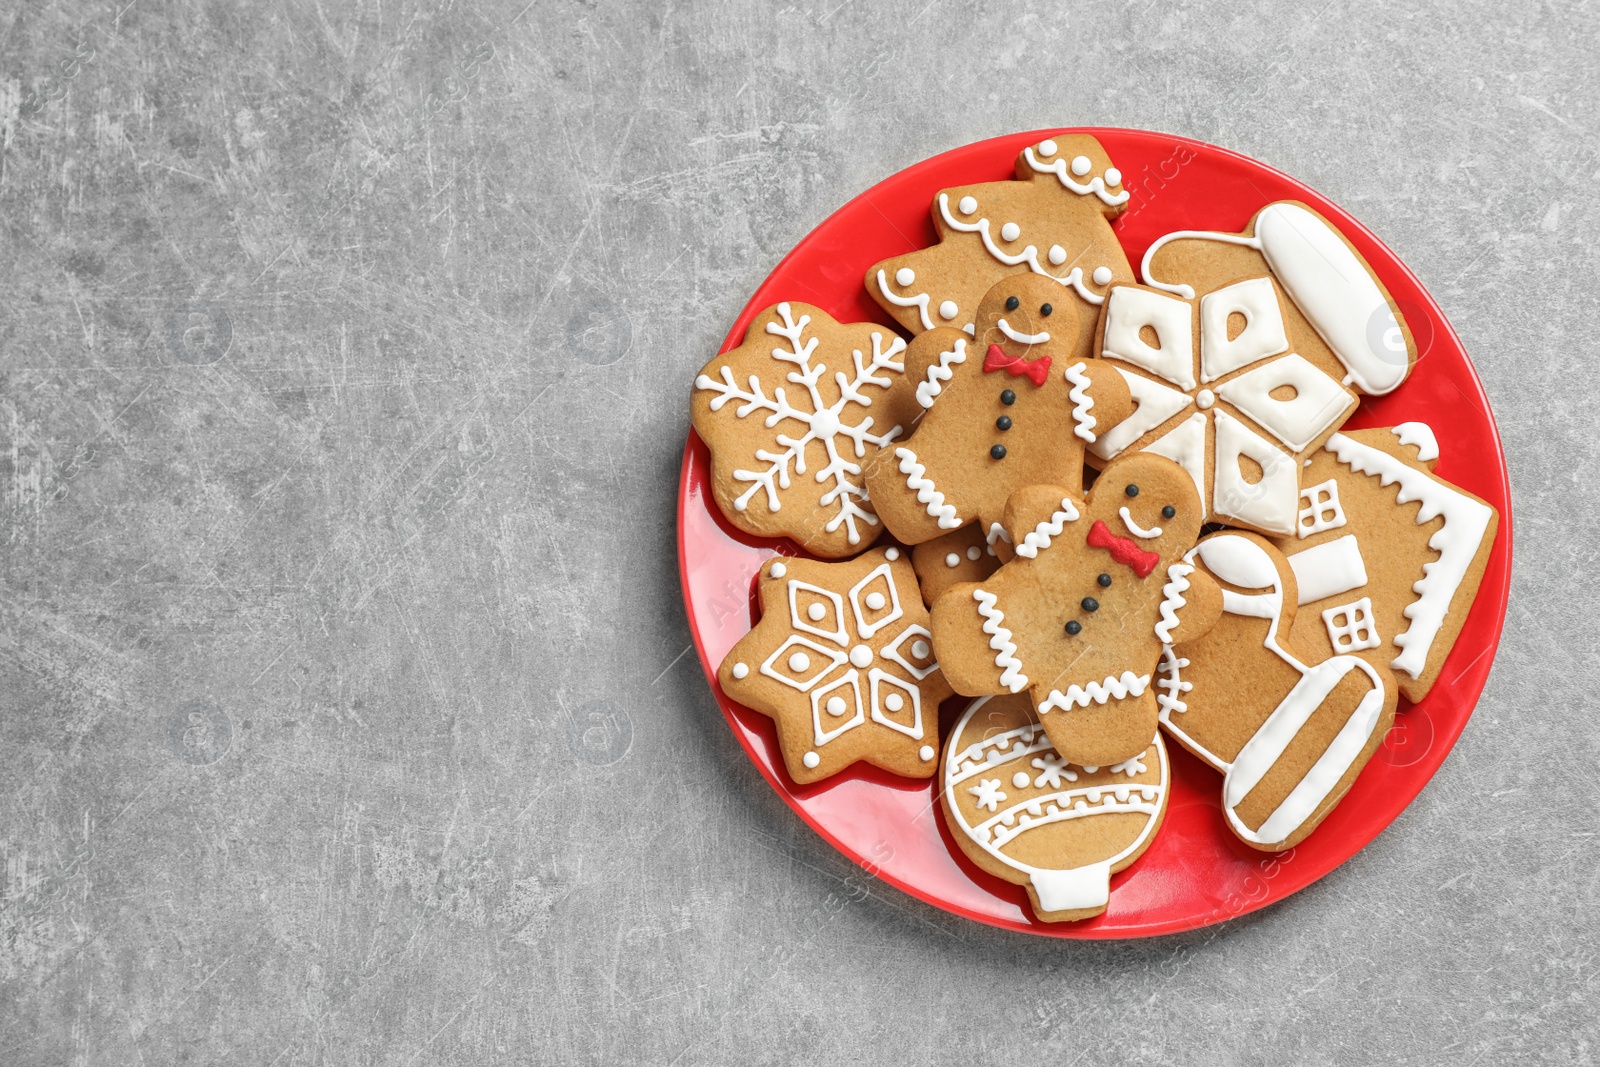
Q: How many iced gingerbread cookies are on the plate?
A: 11